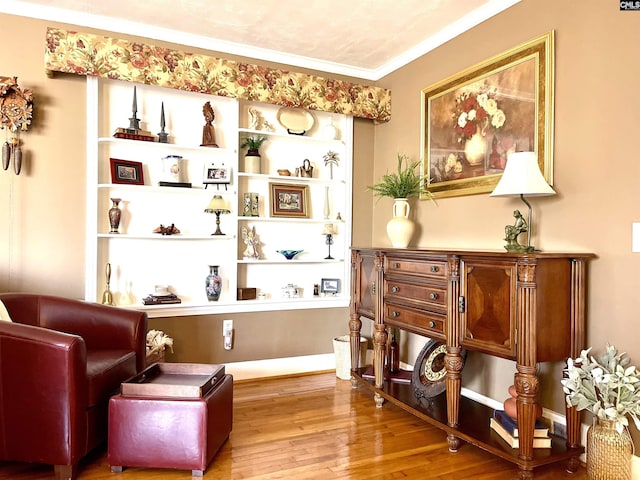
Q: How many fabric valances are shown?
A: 1